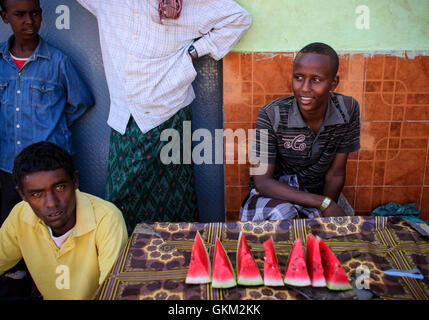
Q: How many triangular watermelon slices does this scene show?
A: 7